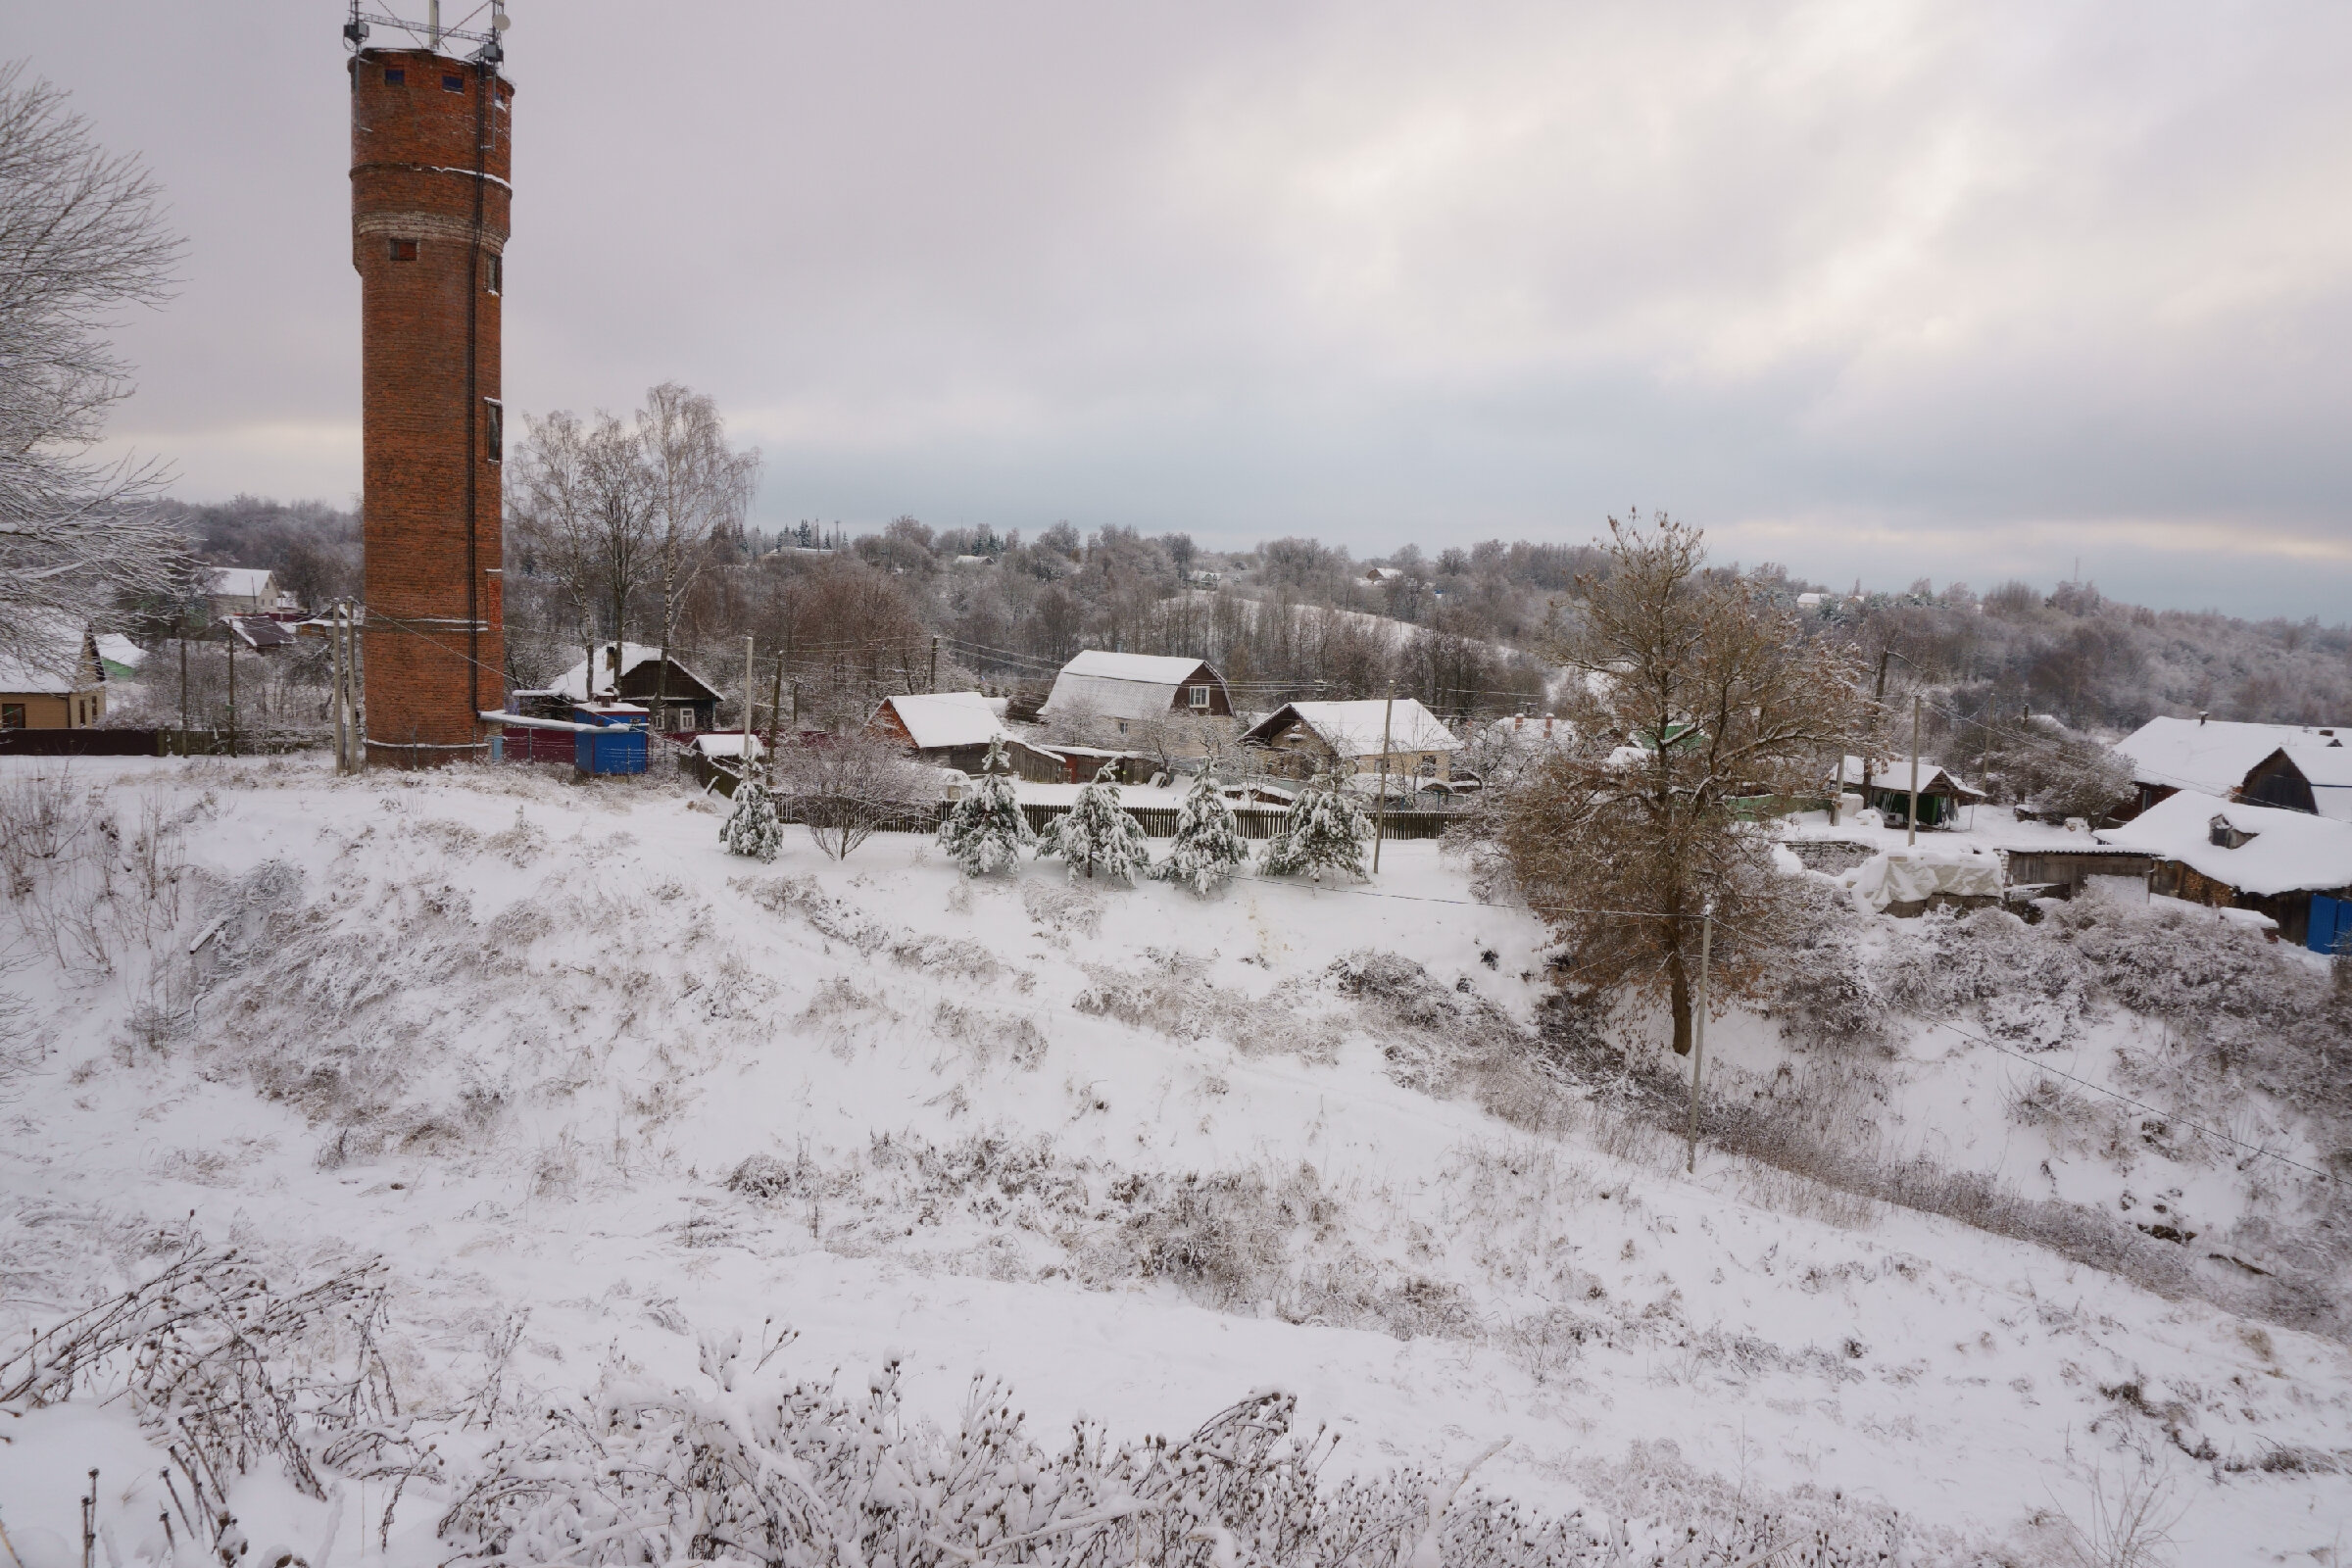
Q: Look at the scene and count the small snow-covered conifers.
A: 5